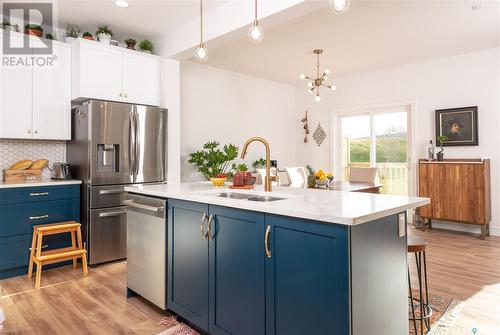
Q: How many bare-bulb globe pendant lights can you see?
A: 3